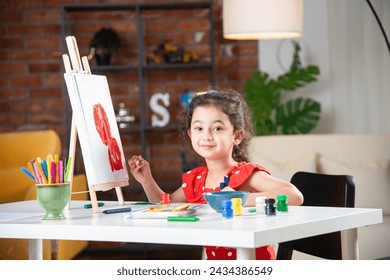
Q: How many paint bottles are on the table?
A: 6